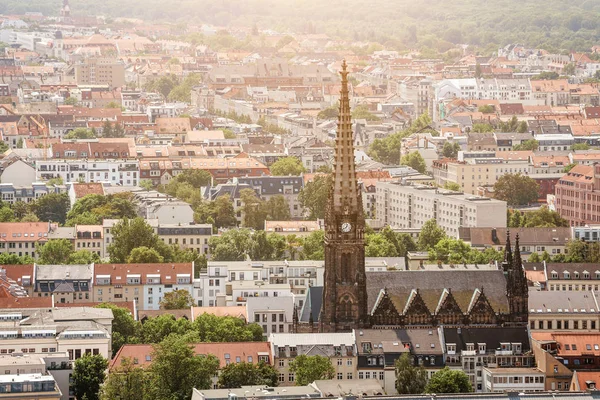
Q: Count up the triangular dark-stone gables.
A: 4